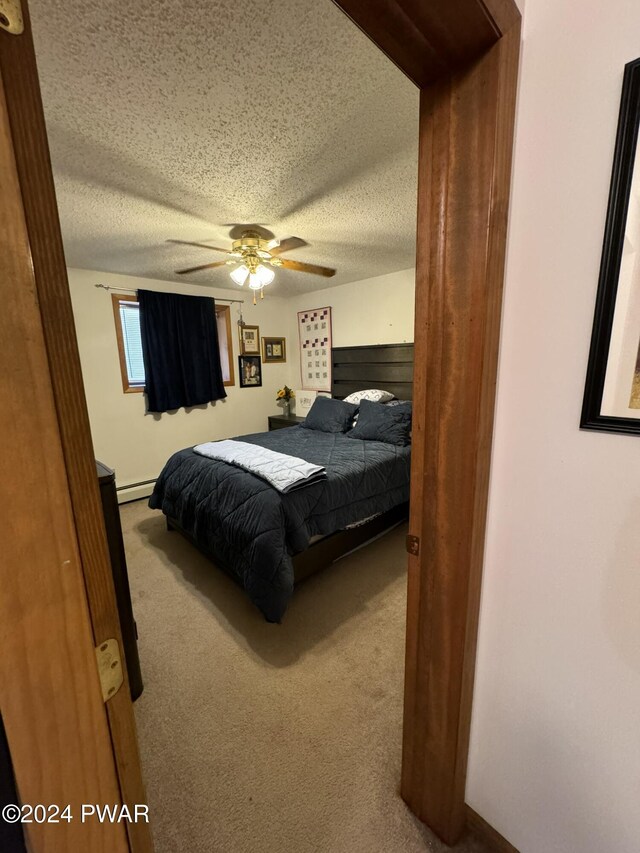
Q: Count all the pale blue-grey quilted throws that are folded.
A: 1